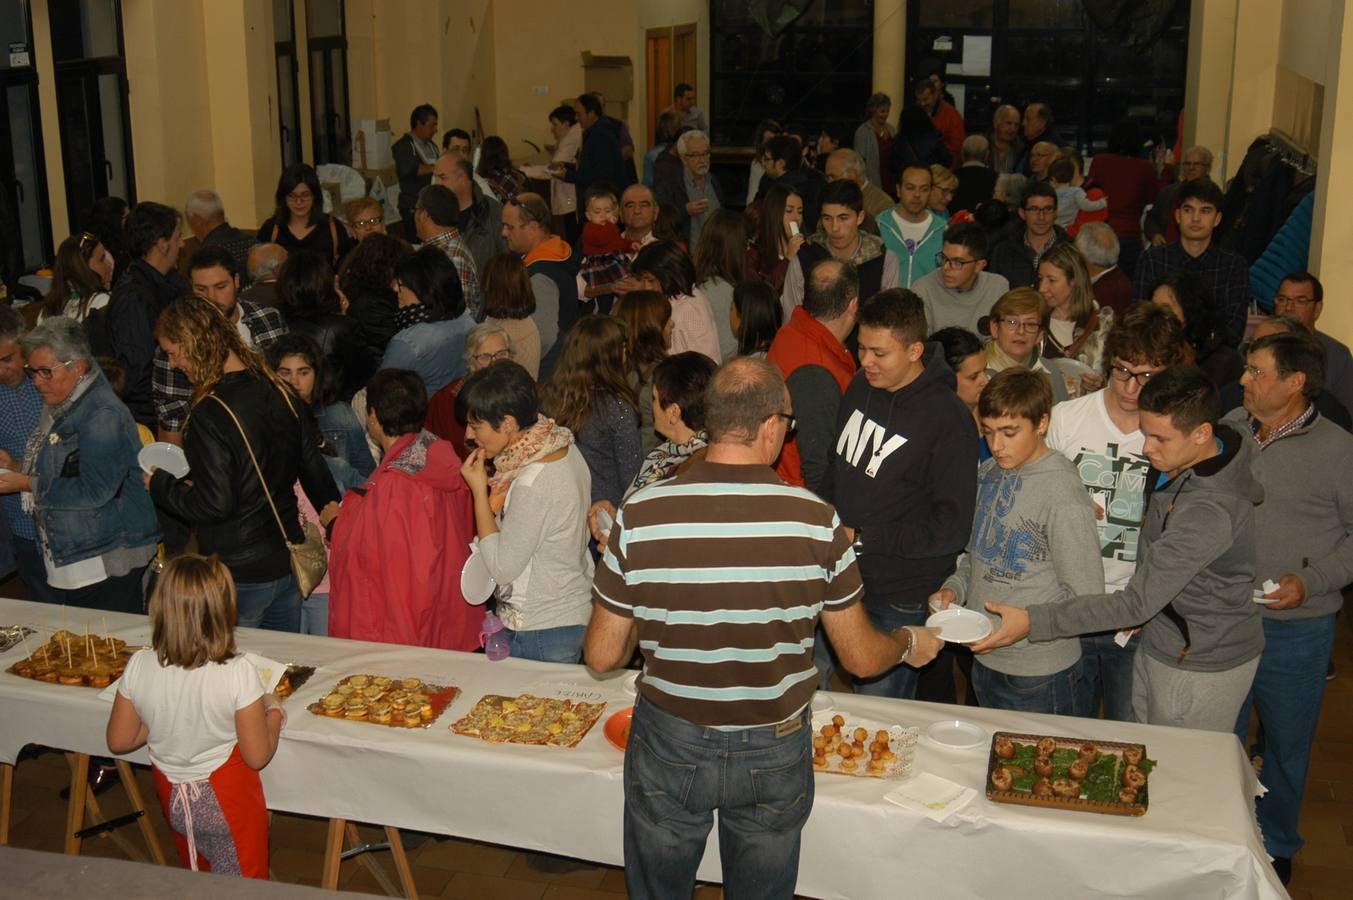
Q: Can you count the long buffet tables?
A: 1